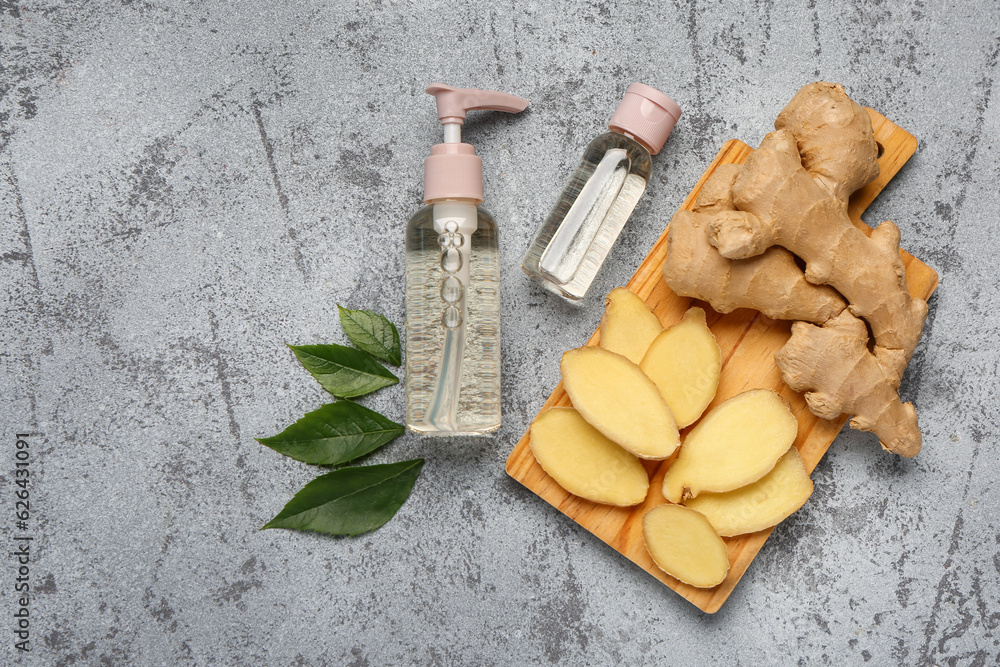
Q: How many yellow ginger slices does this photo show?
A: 7